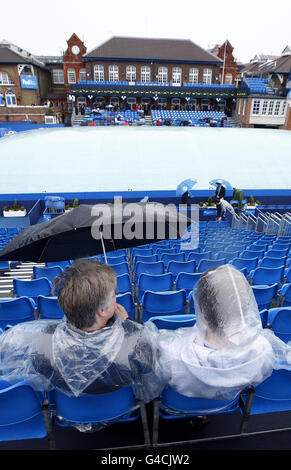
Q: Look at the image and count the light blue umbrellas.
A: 2